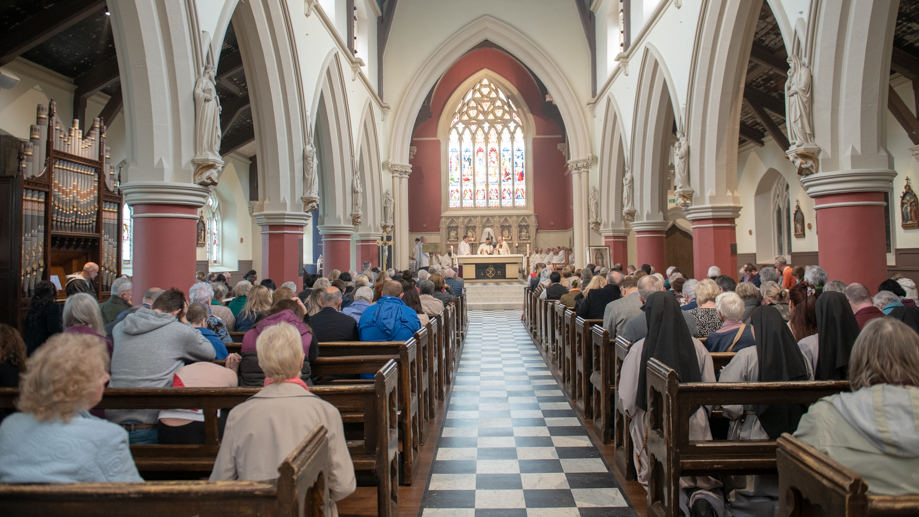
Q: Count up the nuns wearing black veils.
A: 3